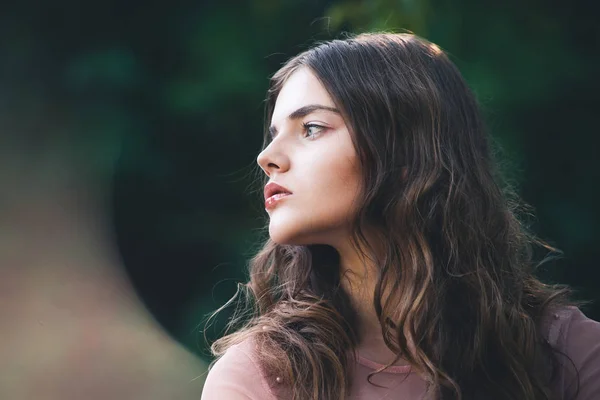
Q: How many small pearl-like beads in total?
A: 3